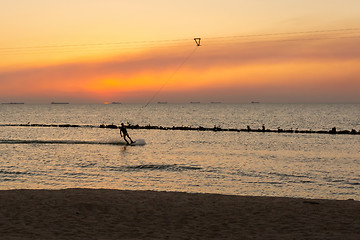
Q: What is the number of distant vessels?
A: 7